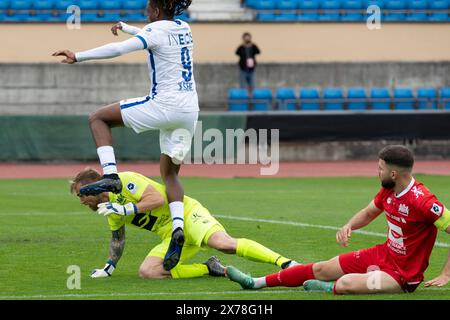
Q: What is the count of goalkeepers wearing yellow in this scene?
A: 1